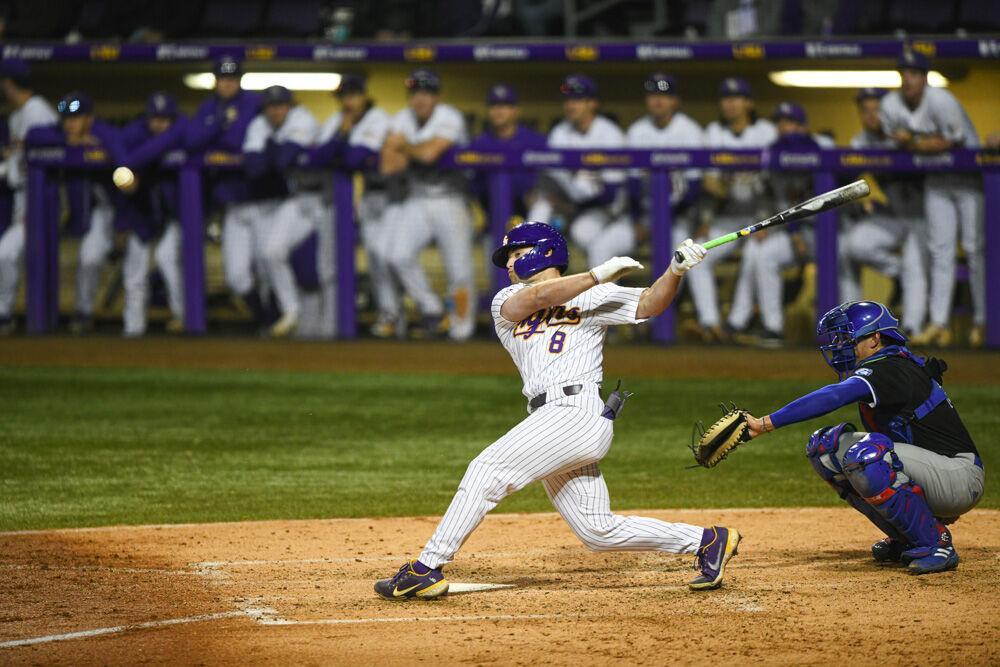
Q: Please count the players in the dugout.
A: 14